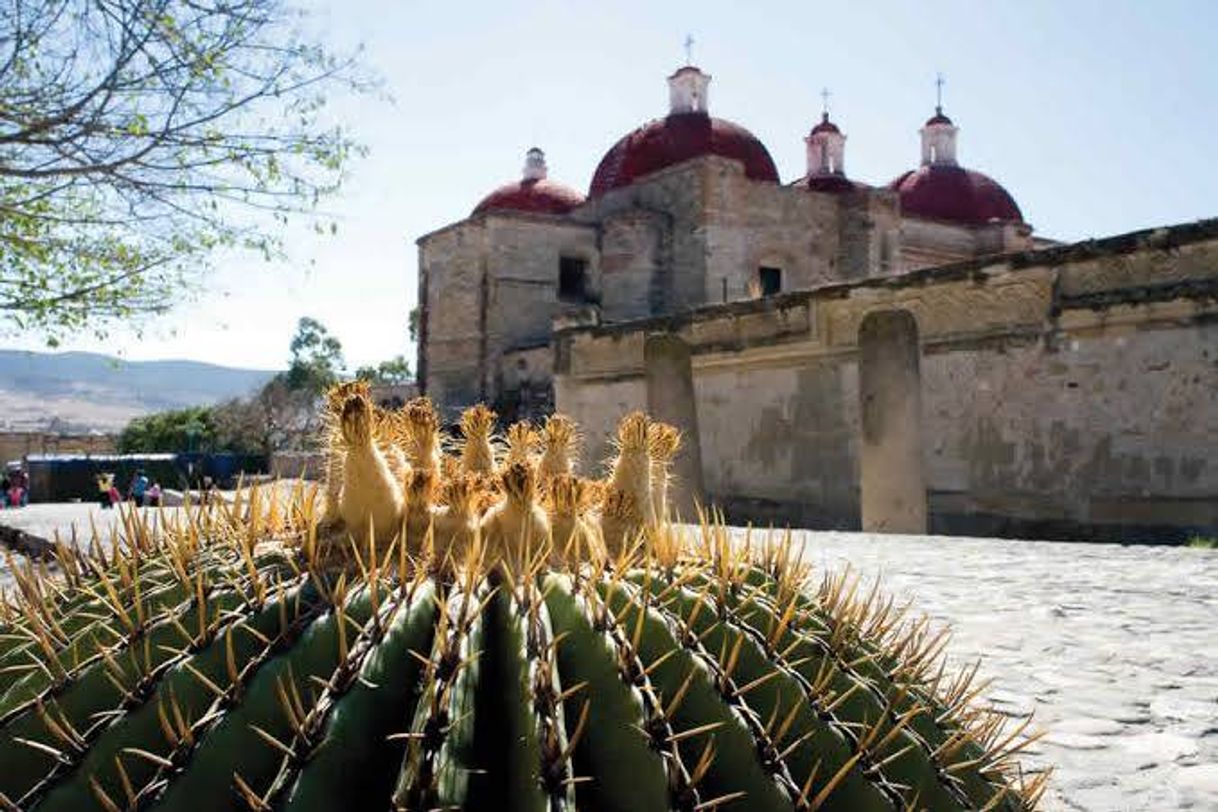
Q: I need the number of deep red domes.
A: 4